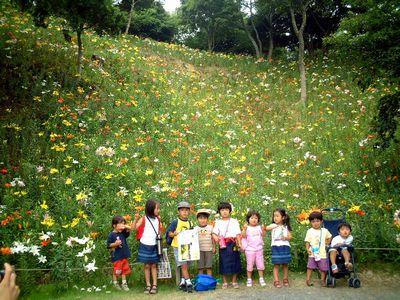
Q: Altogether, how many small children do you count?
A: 9